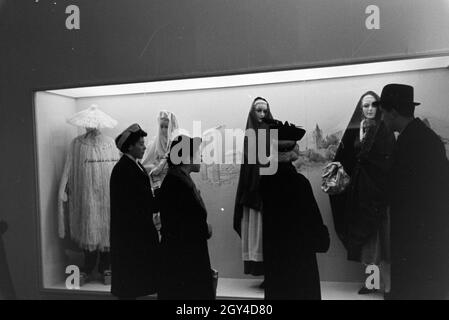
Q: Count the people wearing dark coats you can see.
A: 4